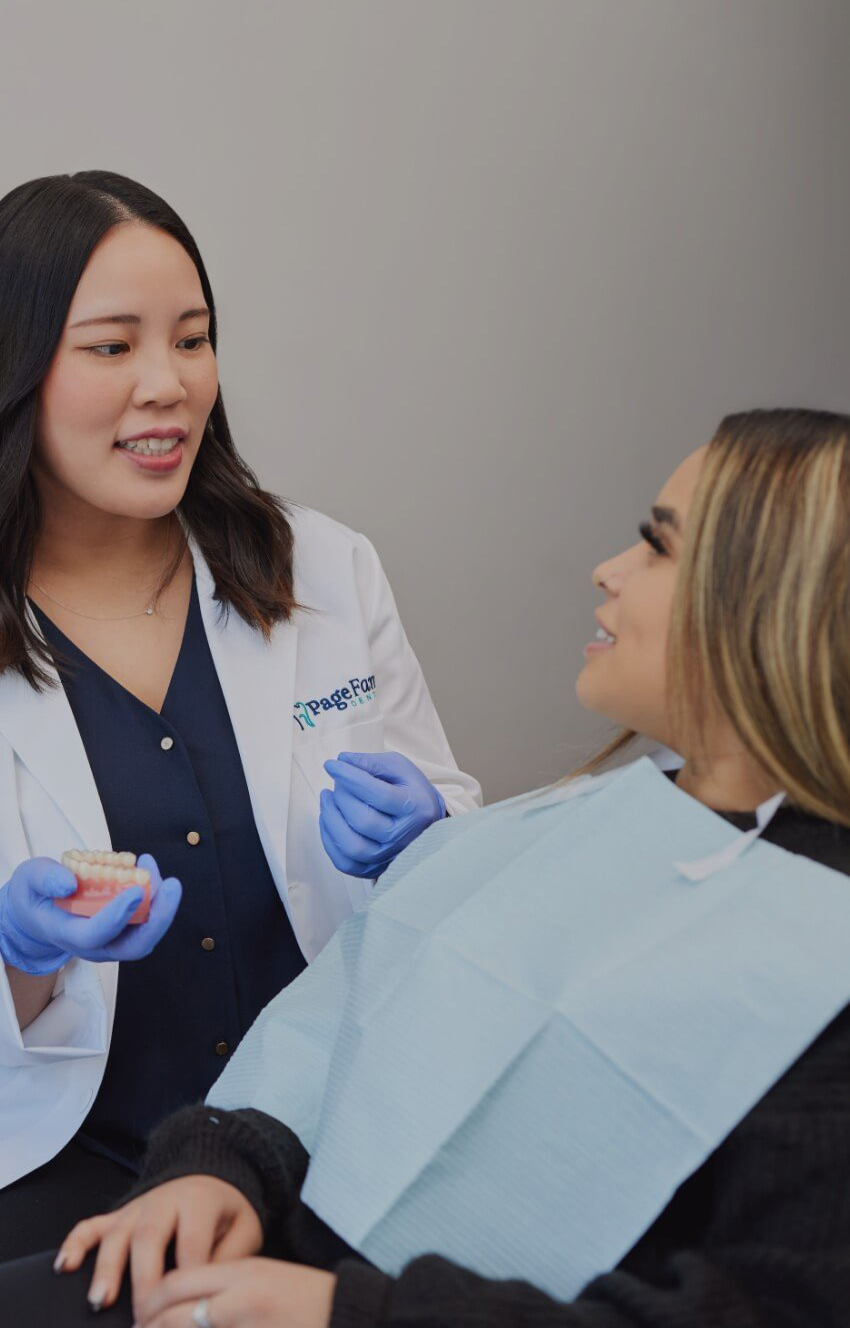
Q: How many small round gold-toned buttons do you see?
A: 4